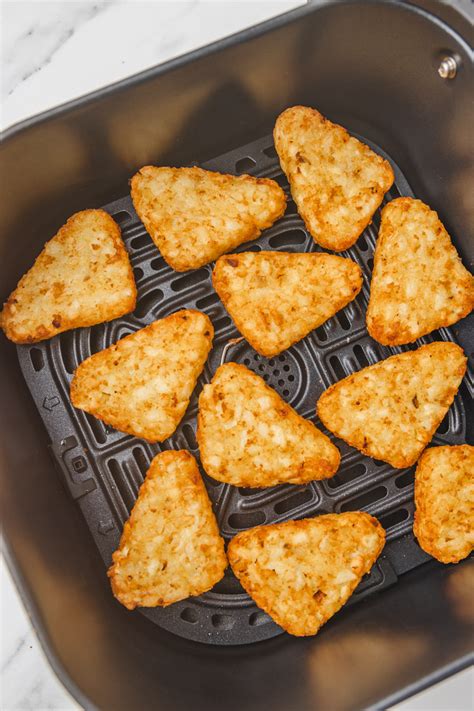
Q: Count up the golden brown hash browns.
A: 11